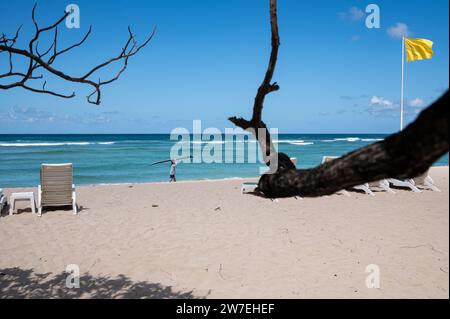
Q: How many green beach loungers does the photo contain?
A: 0